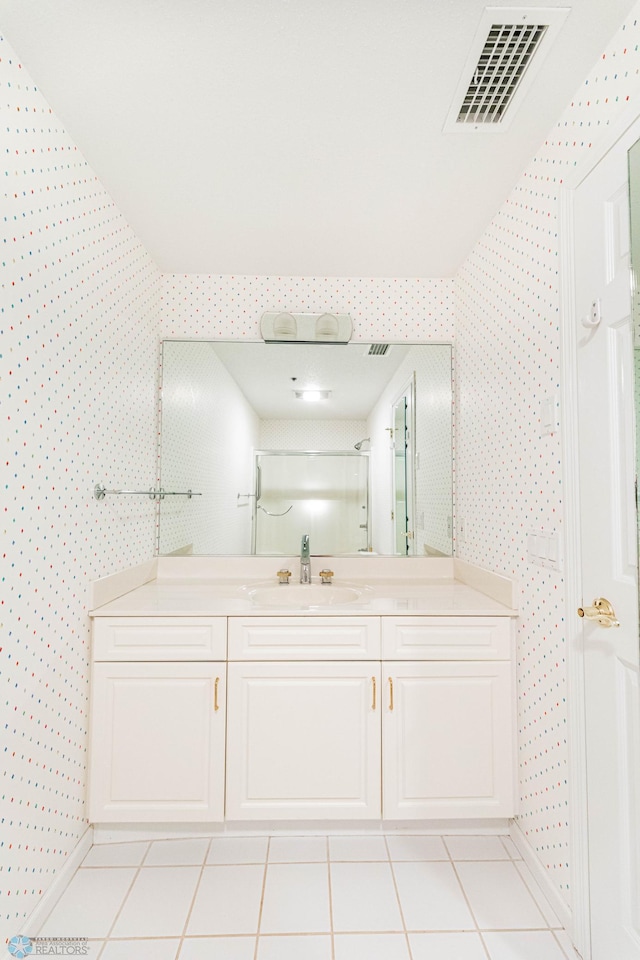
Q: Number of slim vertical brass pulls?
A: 3